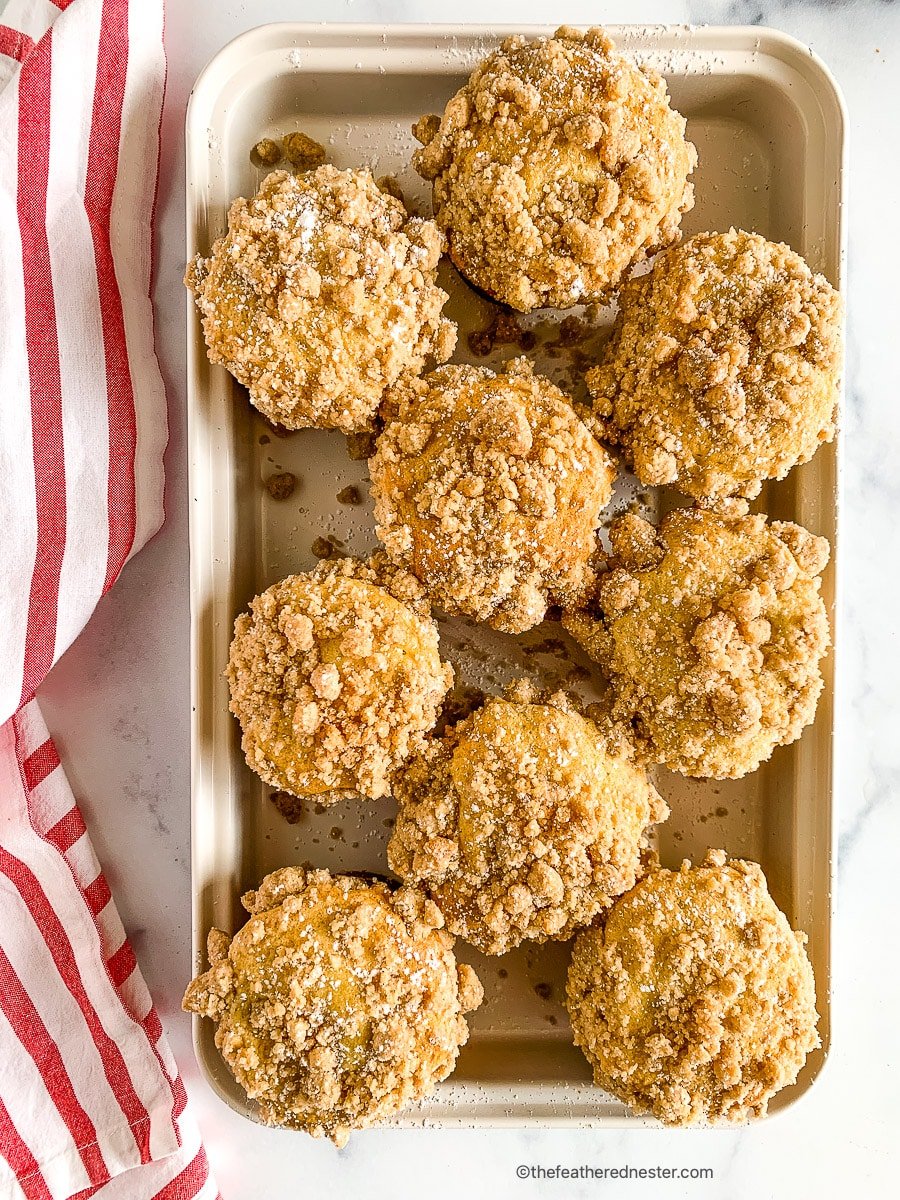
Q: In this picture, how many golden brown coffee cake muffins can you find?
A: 9